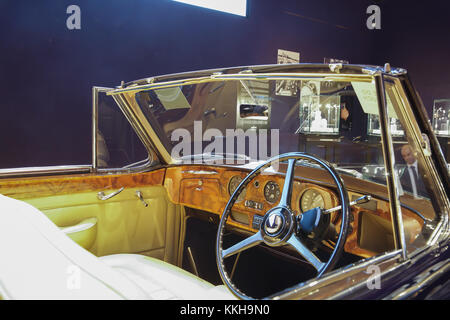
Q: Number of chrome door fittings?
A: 2